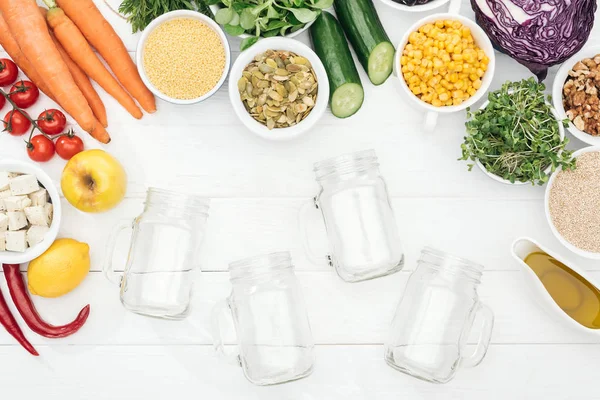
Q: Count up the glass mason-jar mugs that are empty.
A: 4